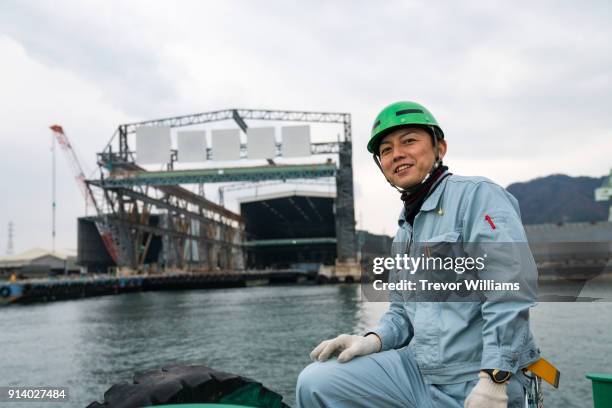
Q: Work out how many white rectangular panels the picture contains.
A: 5